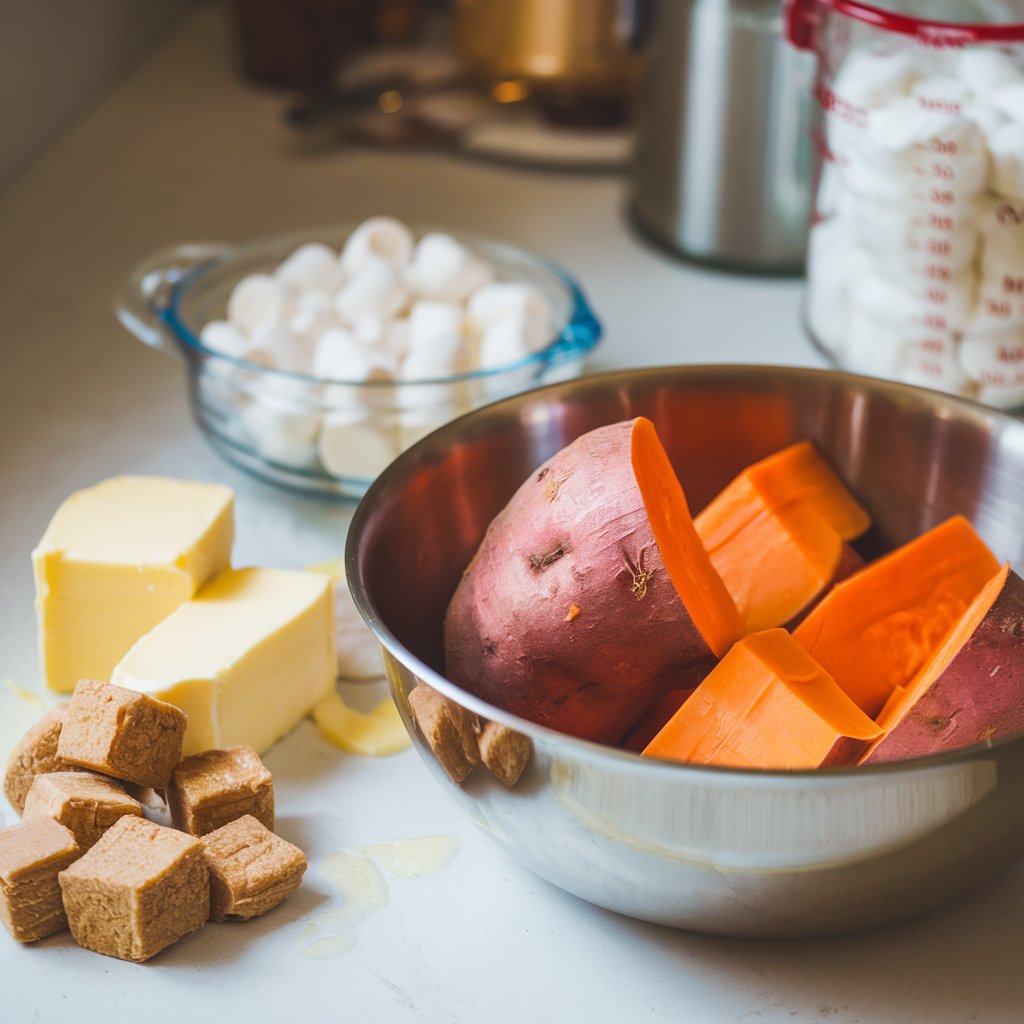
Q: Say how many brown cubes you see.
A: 7